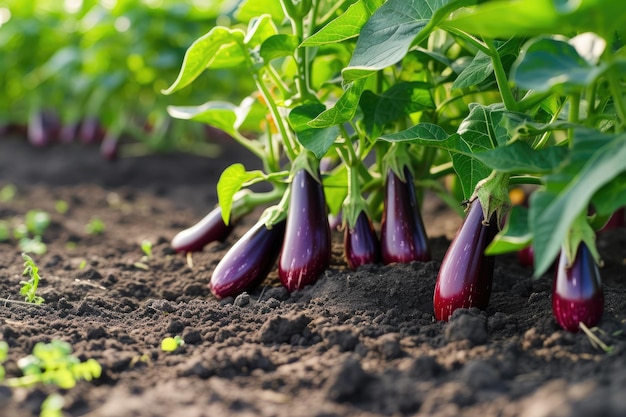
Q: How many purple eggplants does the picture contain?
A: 7